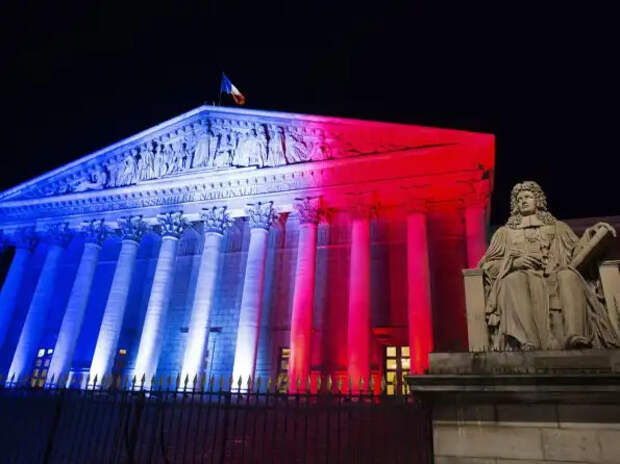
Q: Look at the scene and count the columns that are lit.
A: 11